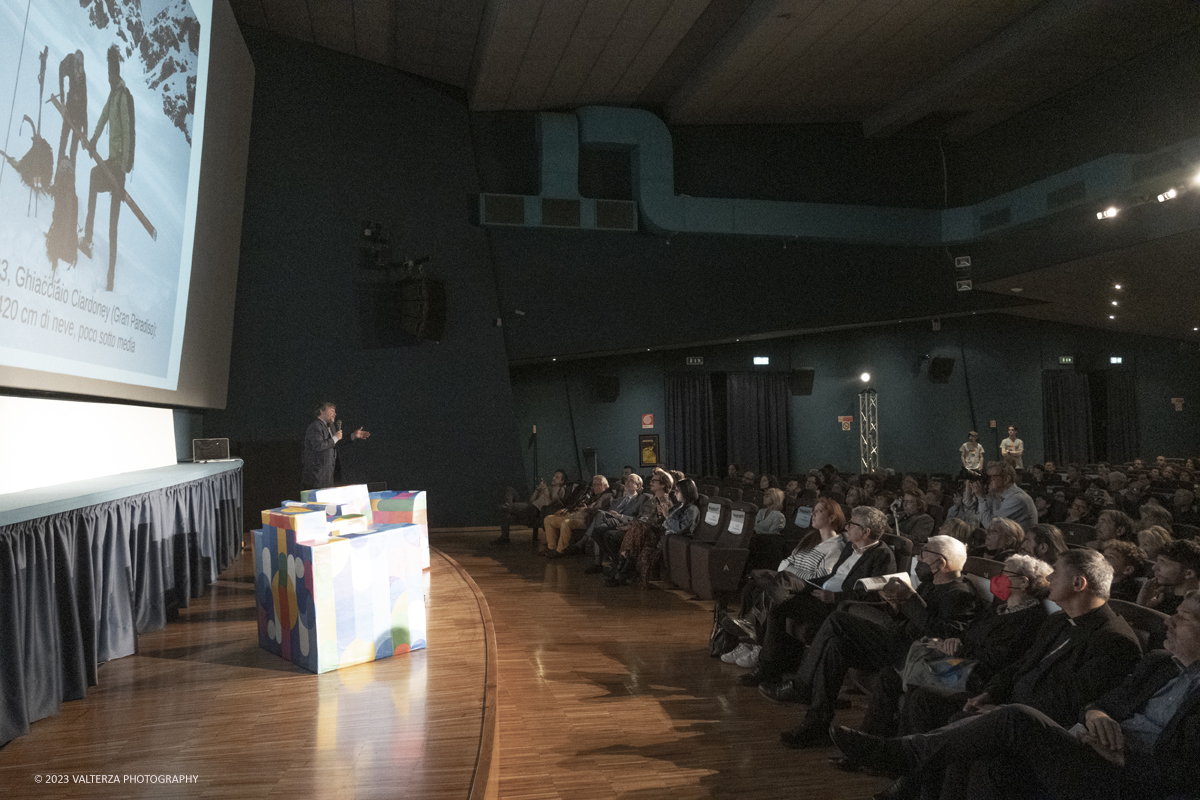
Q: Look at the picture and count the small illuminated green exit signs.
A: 4